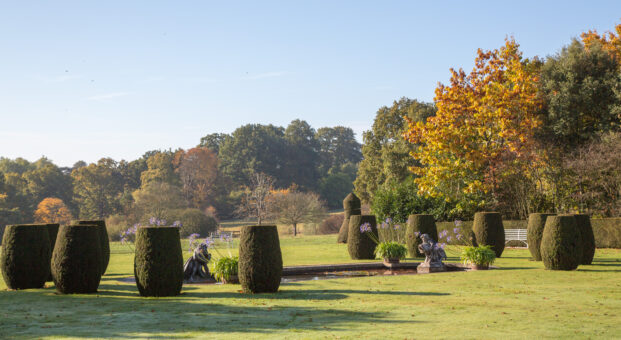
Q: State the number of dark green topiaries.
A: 13